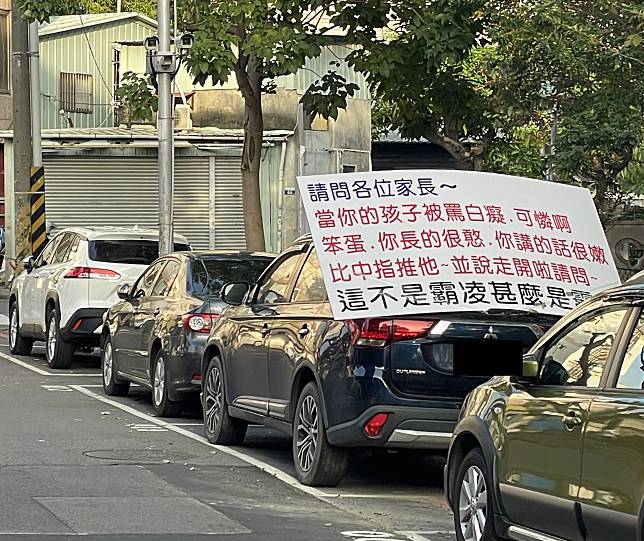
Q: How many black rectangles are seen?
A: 1